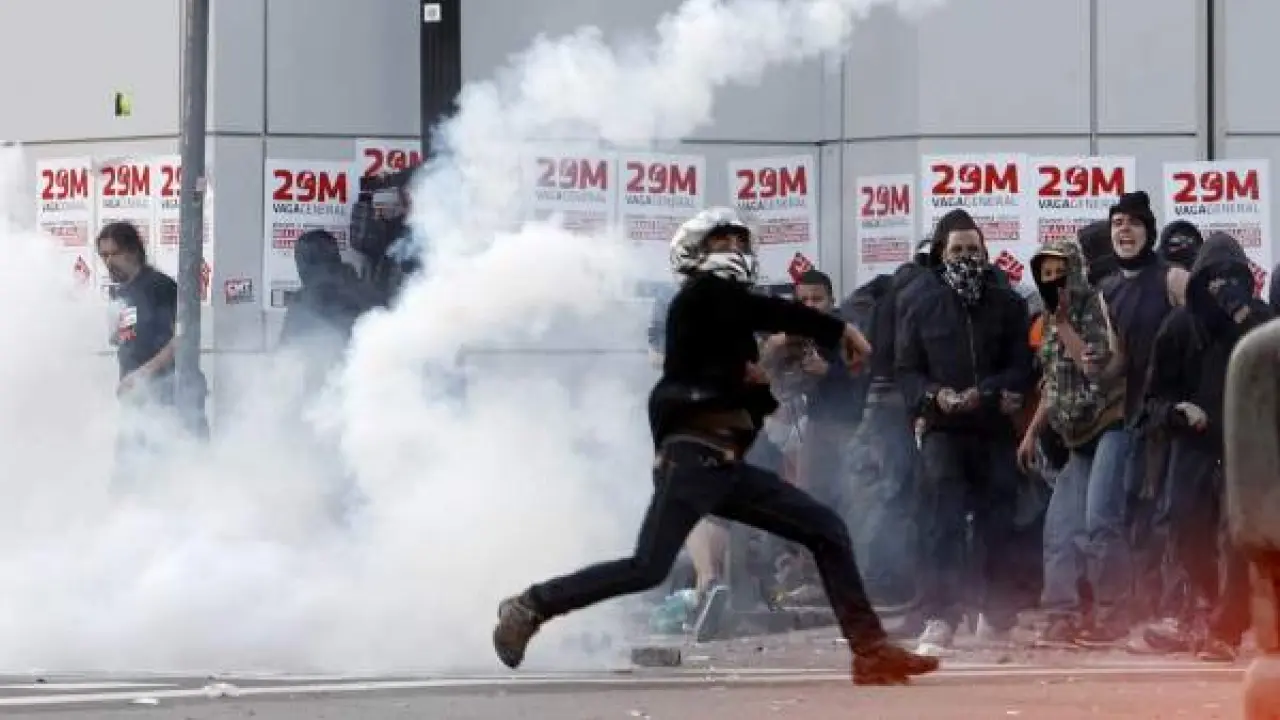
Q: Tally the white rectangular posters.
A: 12